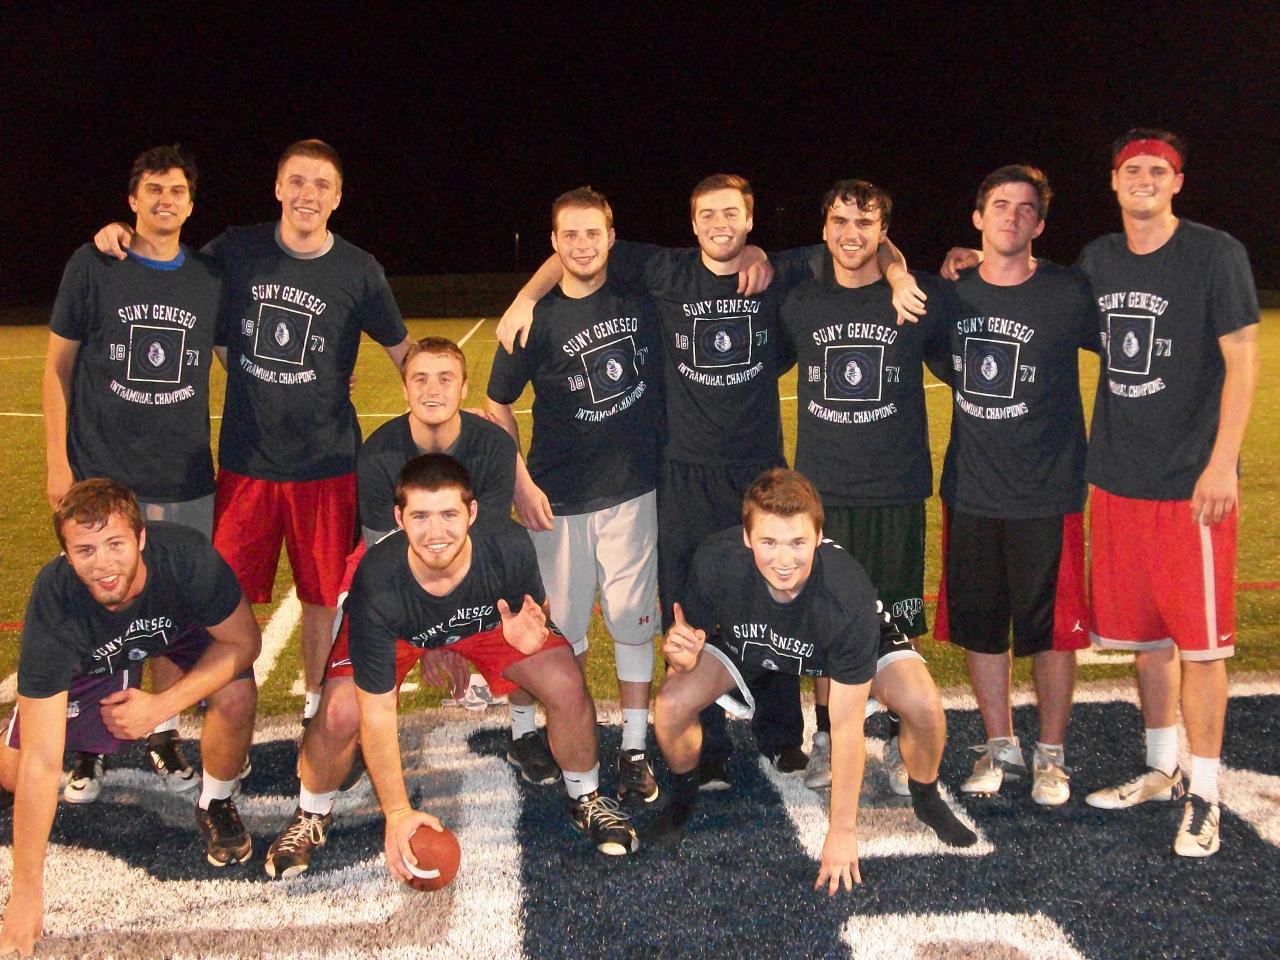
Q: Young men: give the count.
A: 11